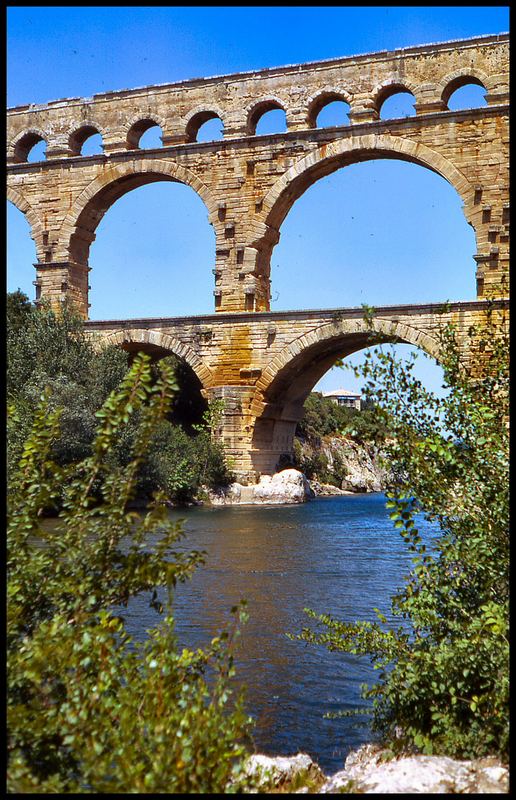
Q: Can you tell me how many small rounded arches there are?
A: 8